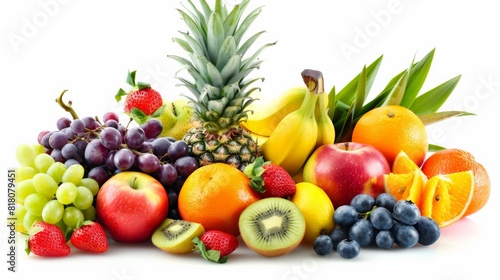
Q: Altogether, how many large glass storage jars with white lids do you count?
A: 0